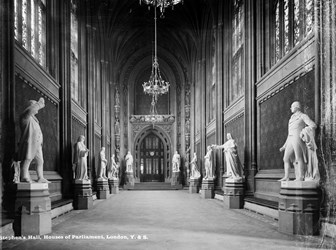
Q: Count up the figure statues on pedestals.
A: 10